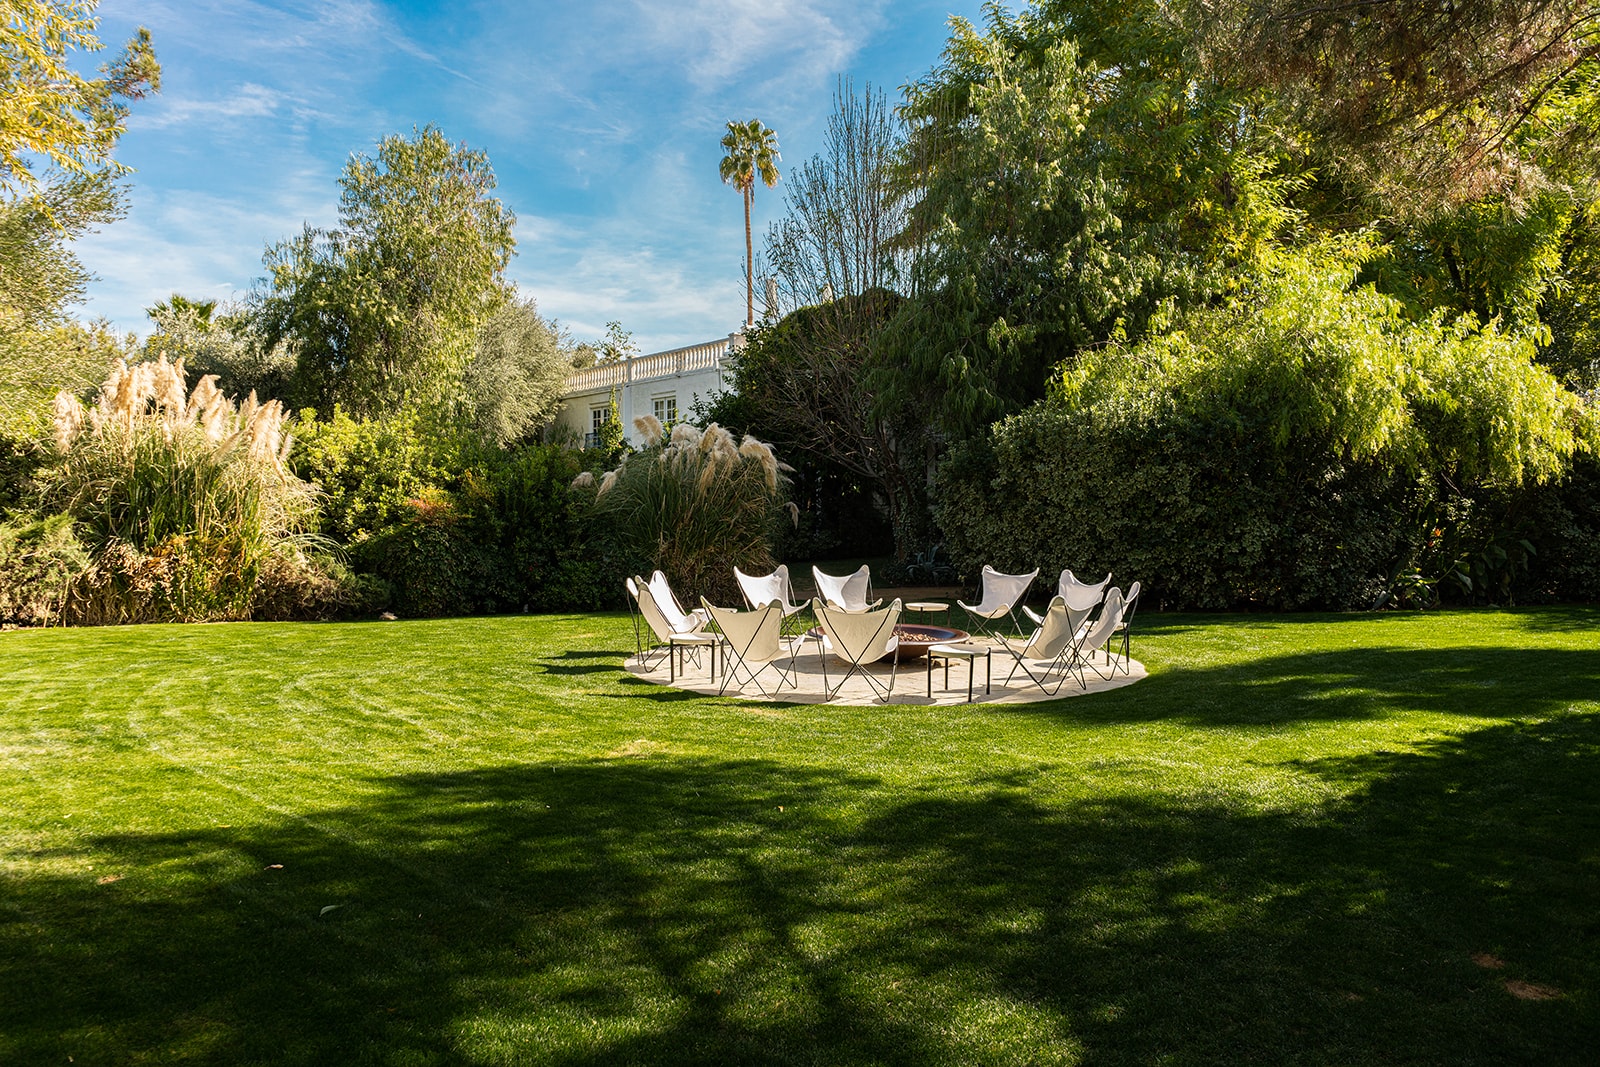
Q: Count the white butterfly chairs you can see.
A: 10